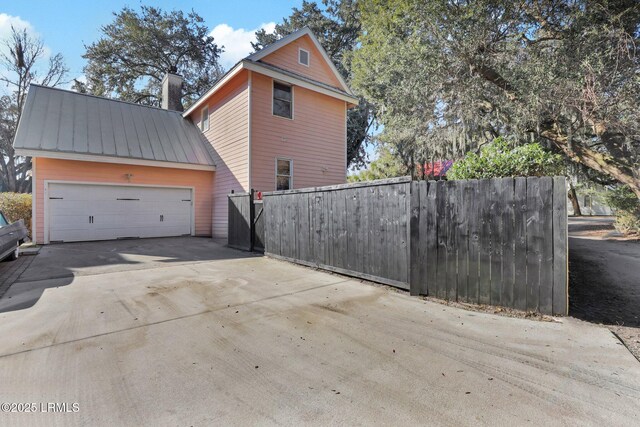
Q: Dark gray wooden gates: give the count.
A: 1